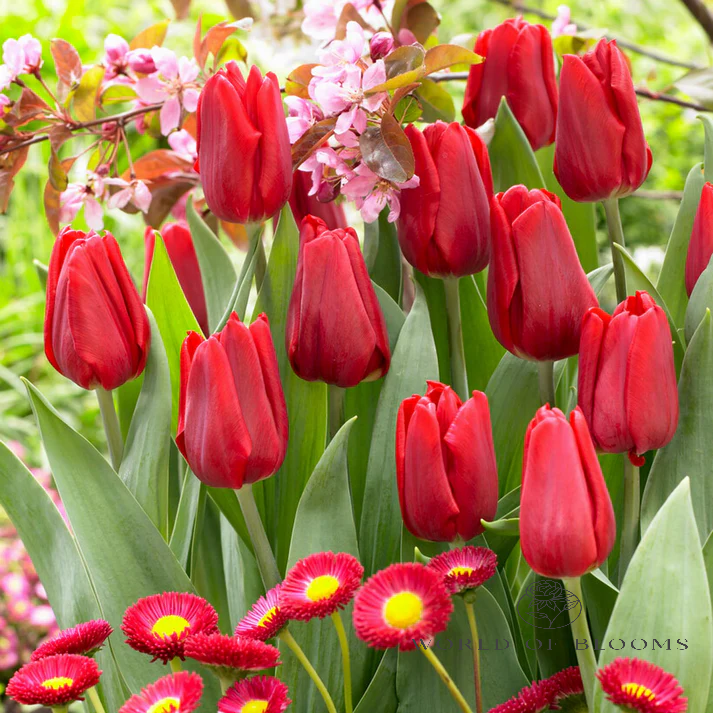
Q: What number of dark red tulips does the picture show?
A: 14